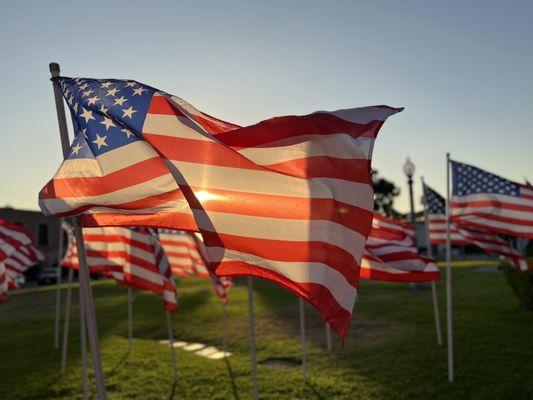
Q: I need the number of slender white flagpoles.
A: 12